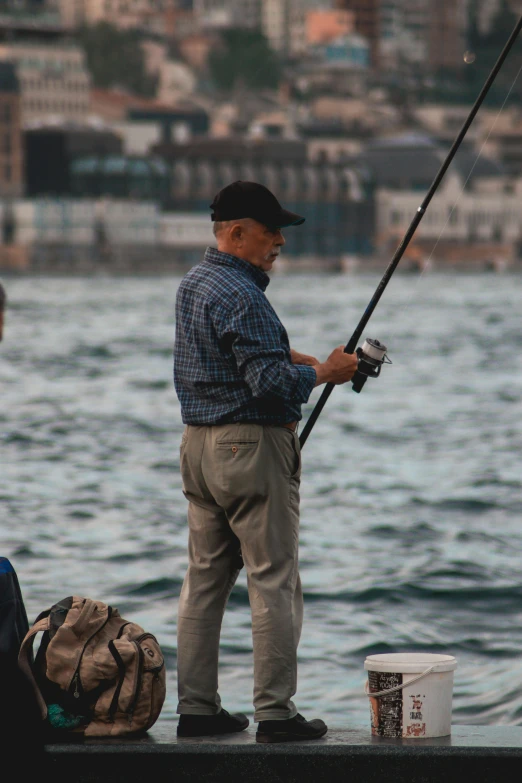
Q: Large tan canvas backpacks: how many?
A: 1